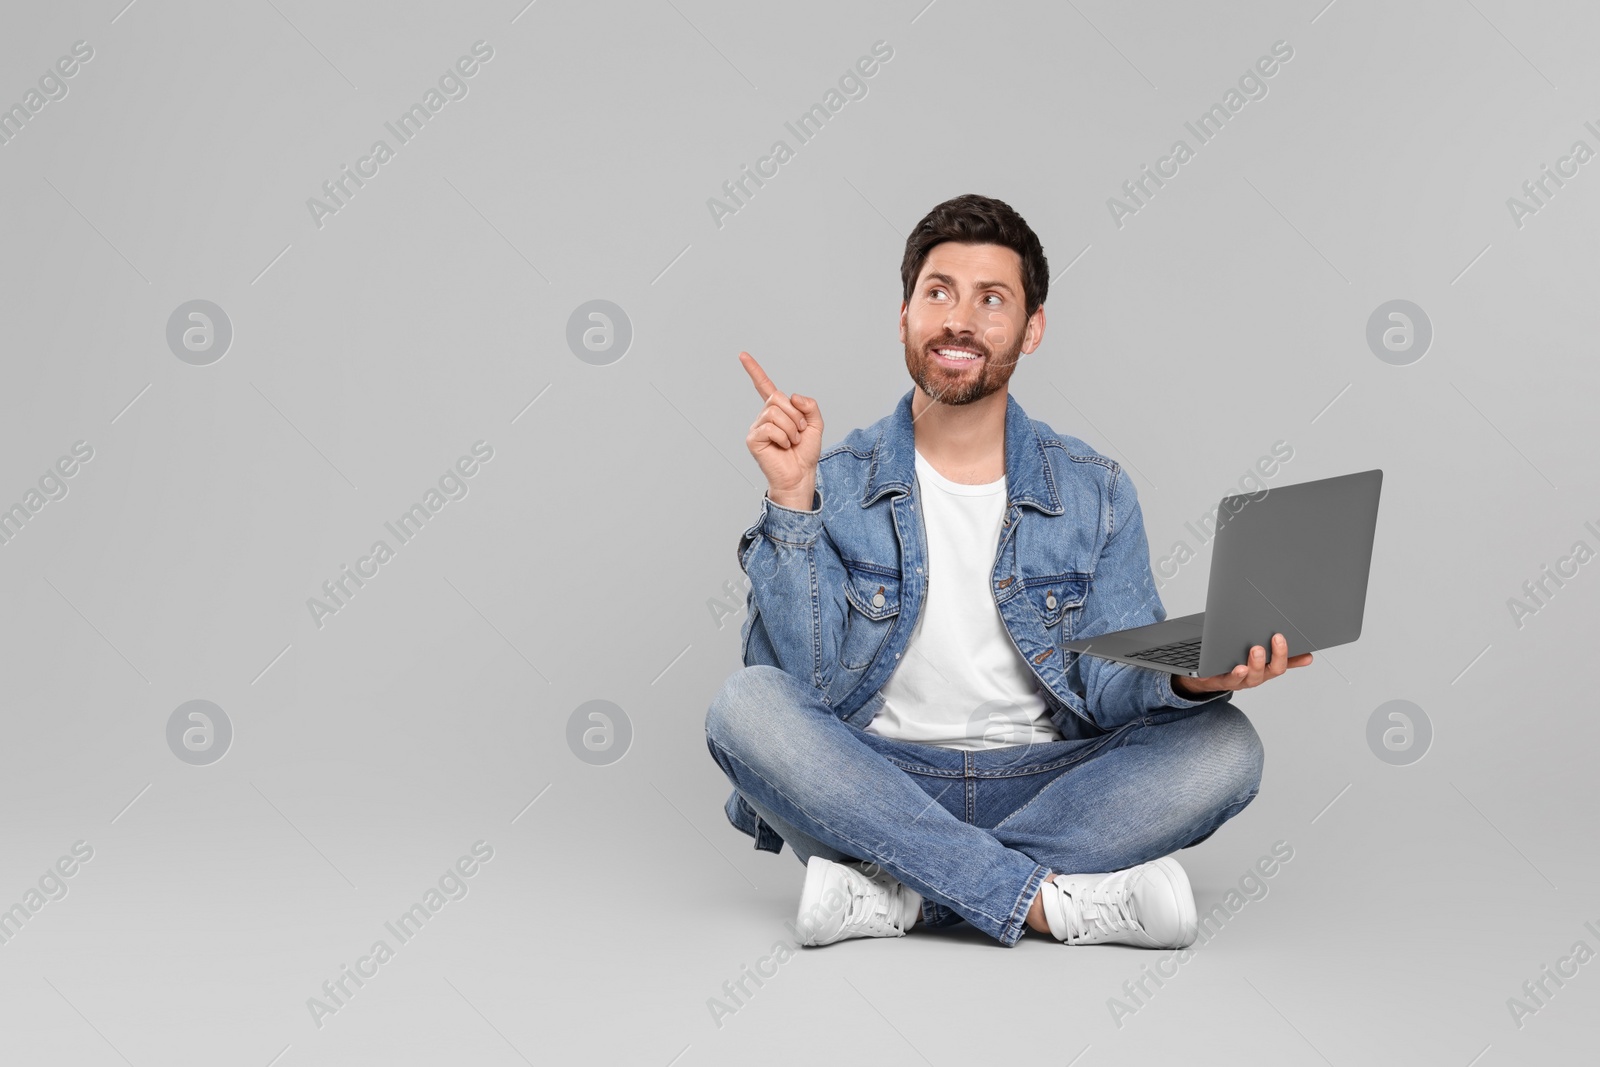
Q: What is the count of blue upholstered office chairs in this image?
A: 0